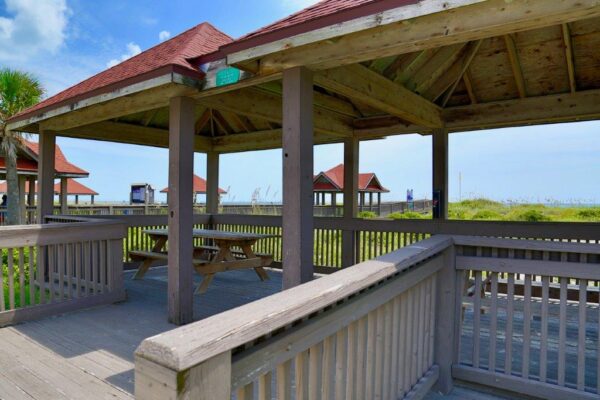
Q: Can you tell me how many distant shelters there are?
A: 4